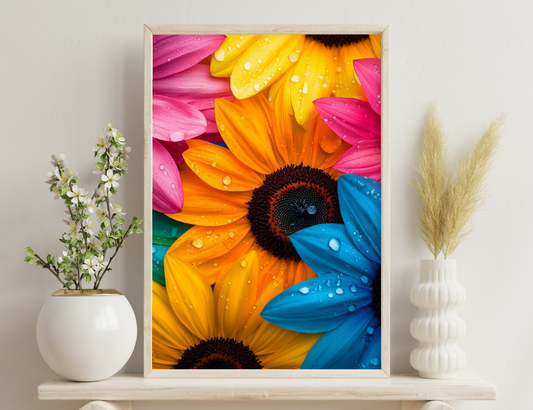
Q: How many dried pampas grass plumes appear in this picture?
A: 2